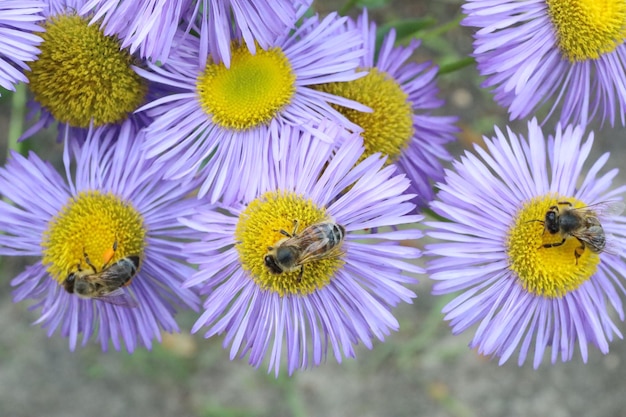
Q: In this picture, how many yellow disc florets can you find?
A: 7